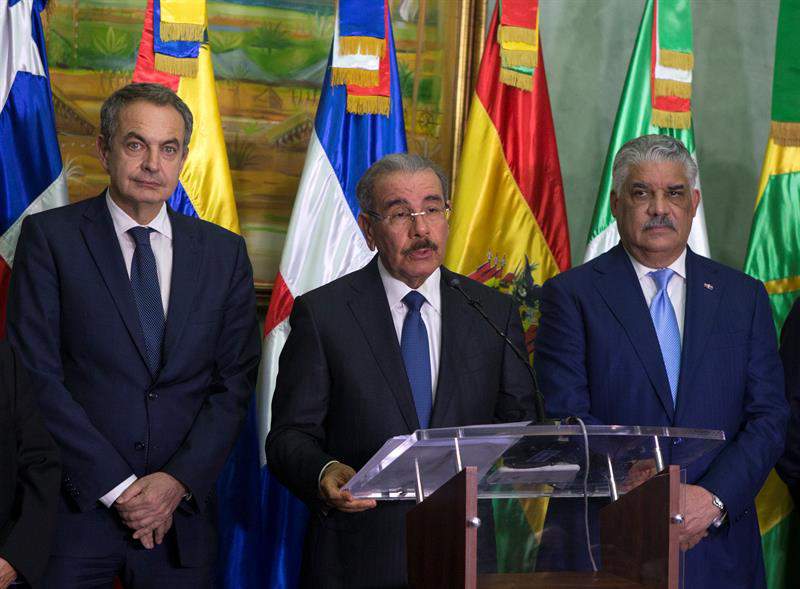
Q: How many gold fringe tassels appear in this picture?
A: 12